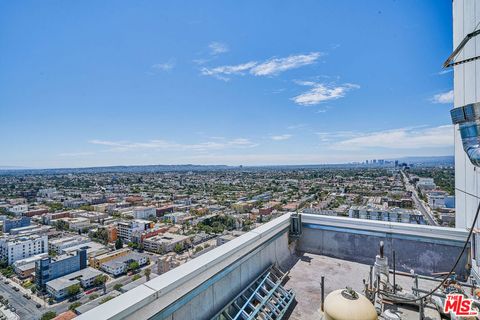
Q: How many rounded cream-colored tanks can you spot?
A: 1